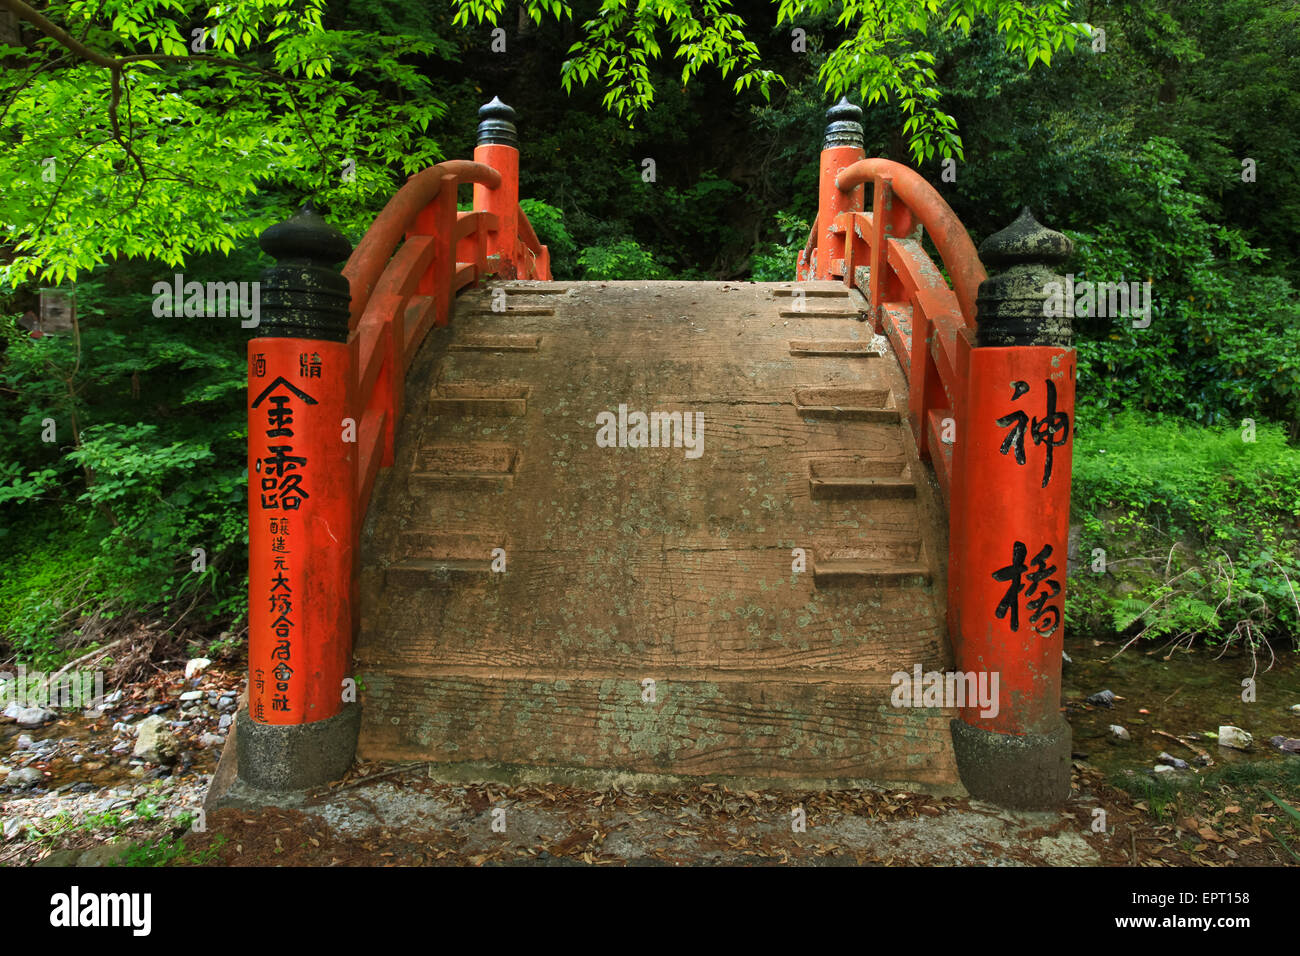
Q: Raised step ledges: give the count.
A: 12